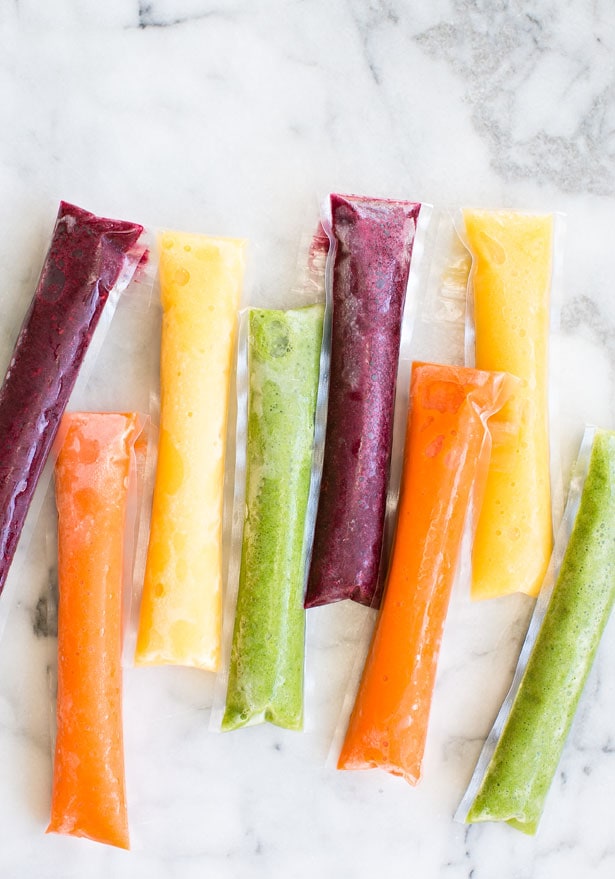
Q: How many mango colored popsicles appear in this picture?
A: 2